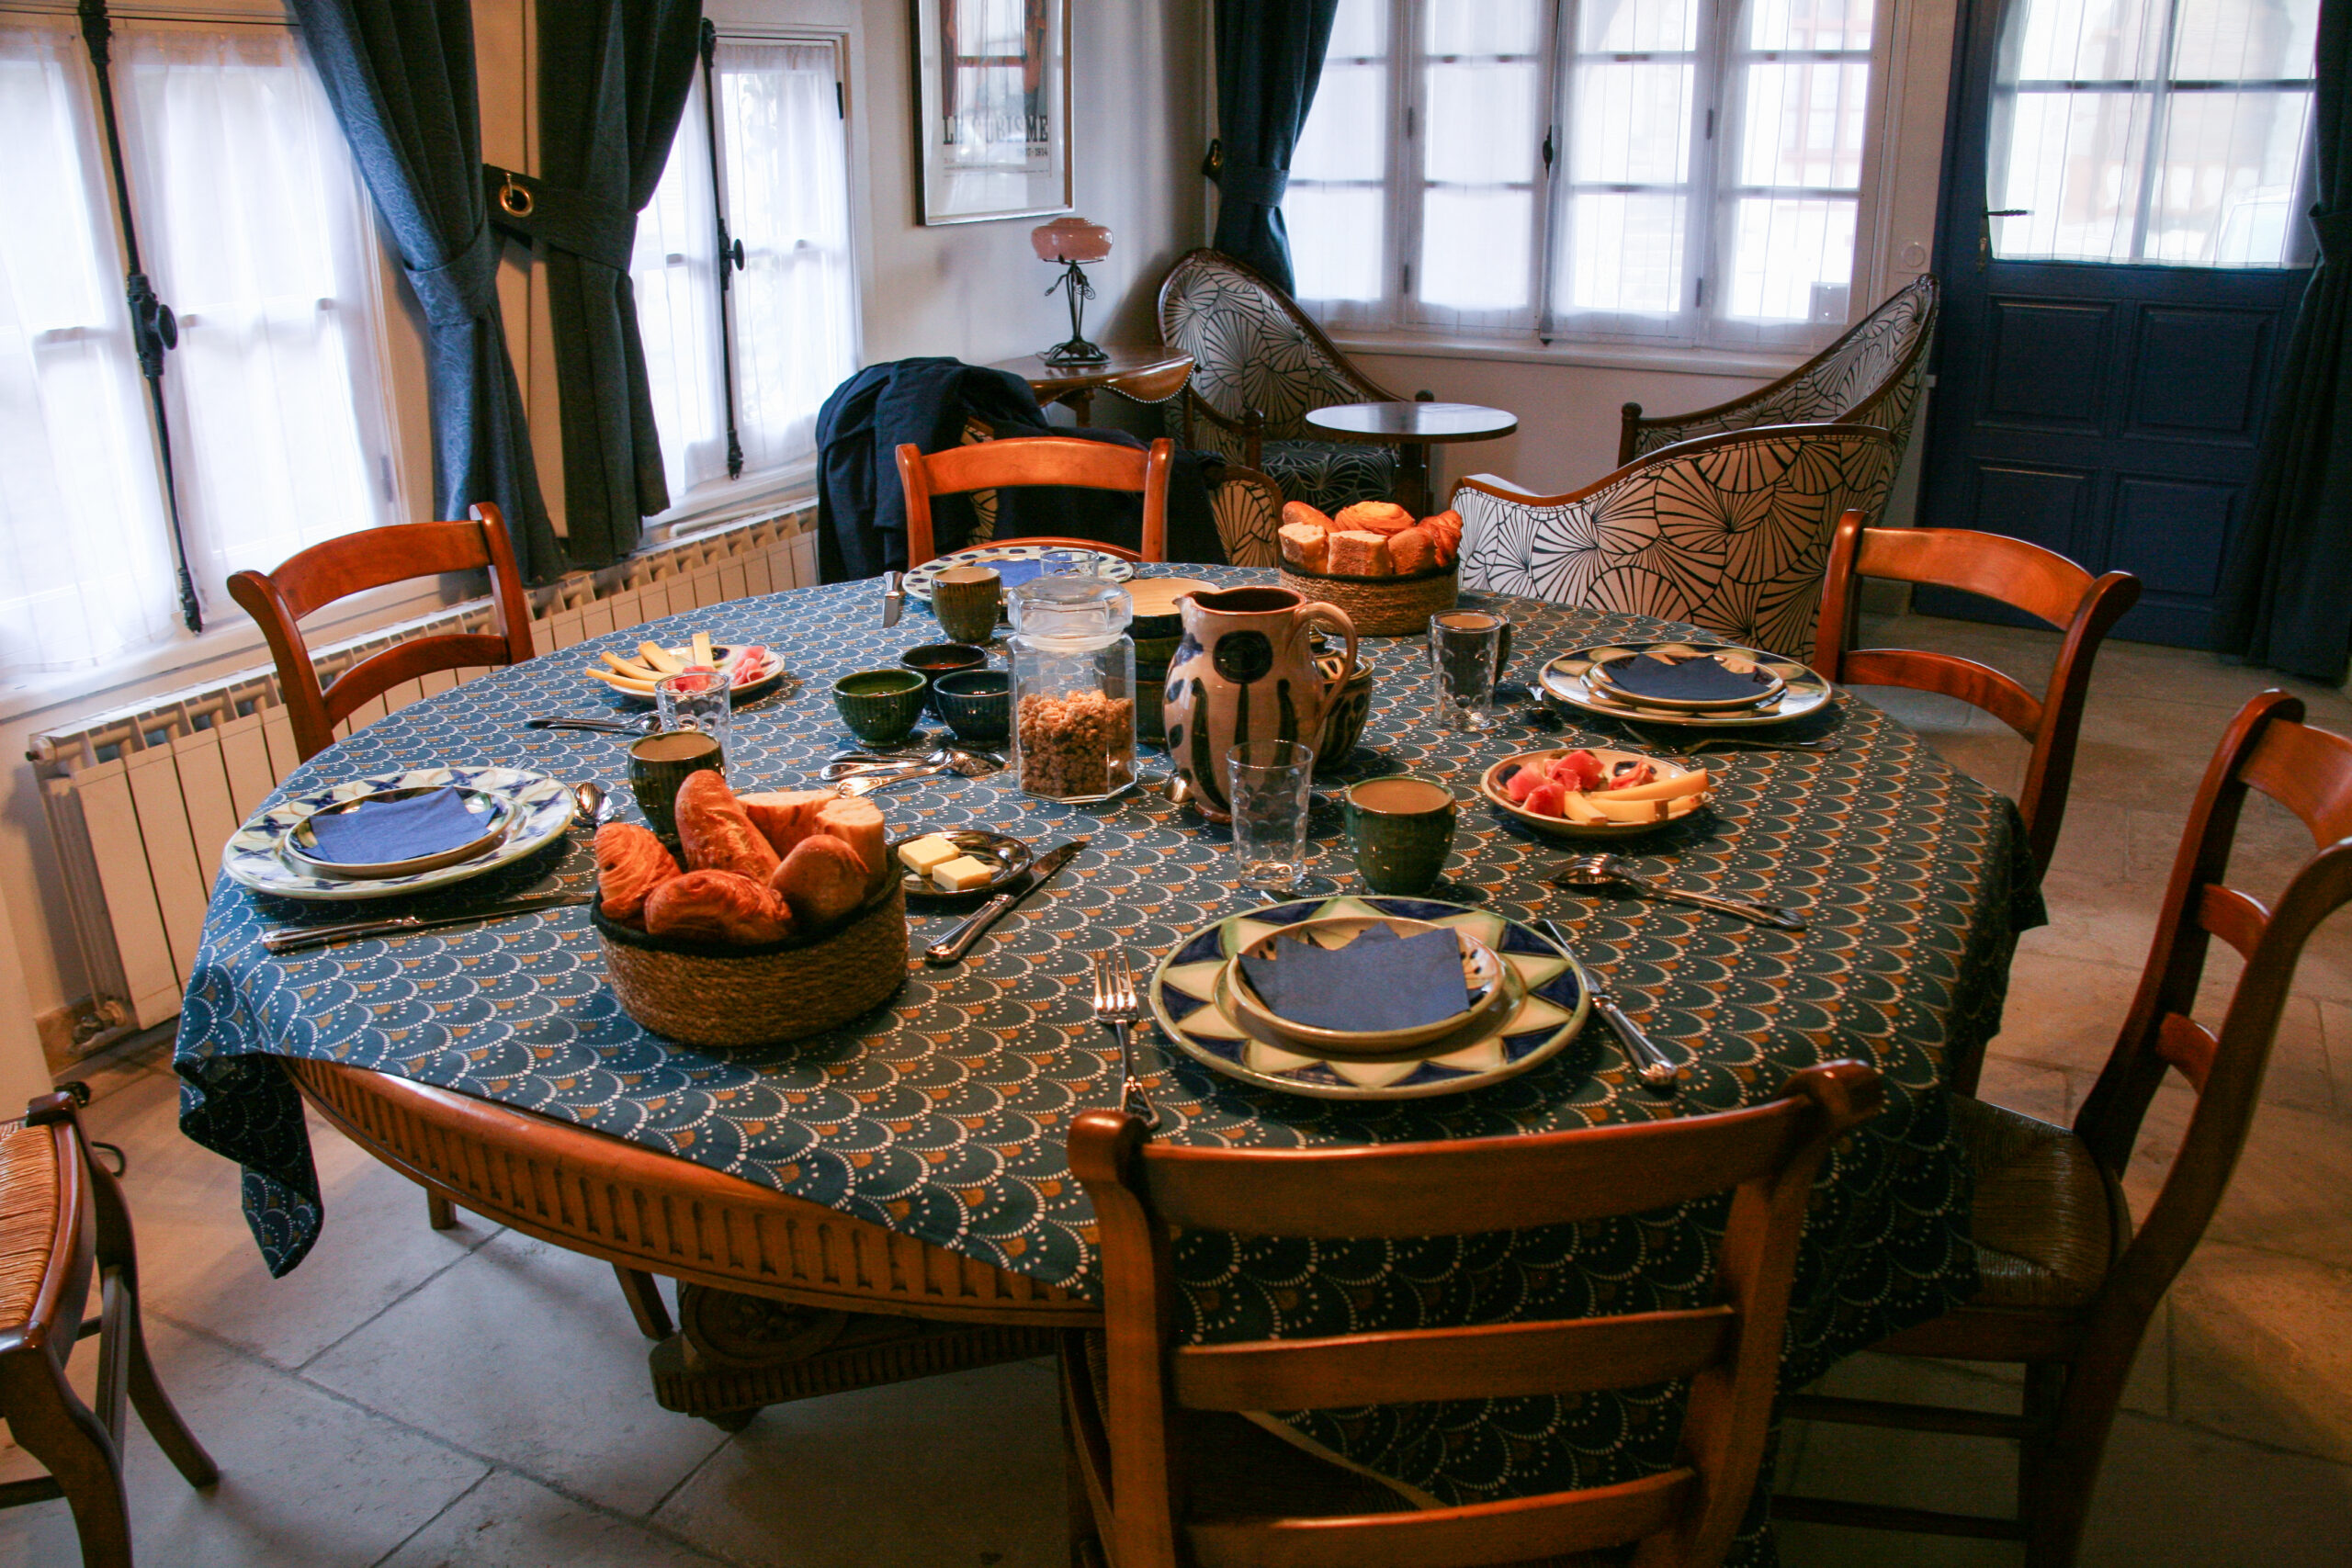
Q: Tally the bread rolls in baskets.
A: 12